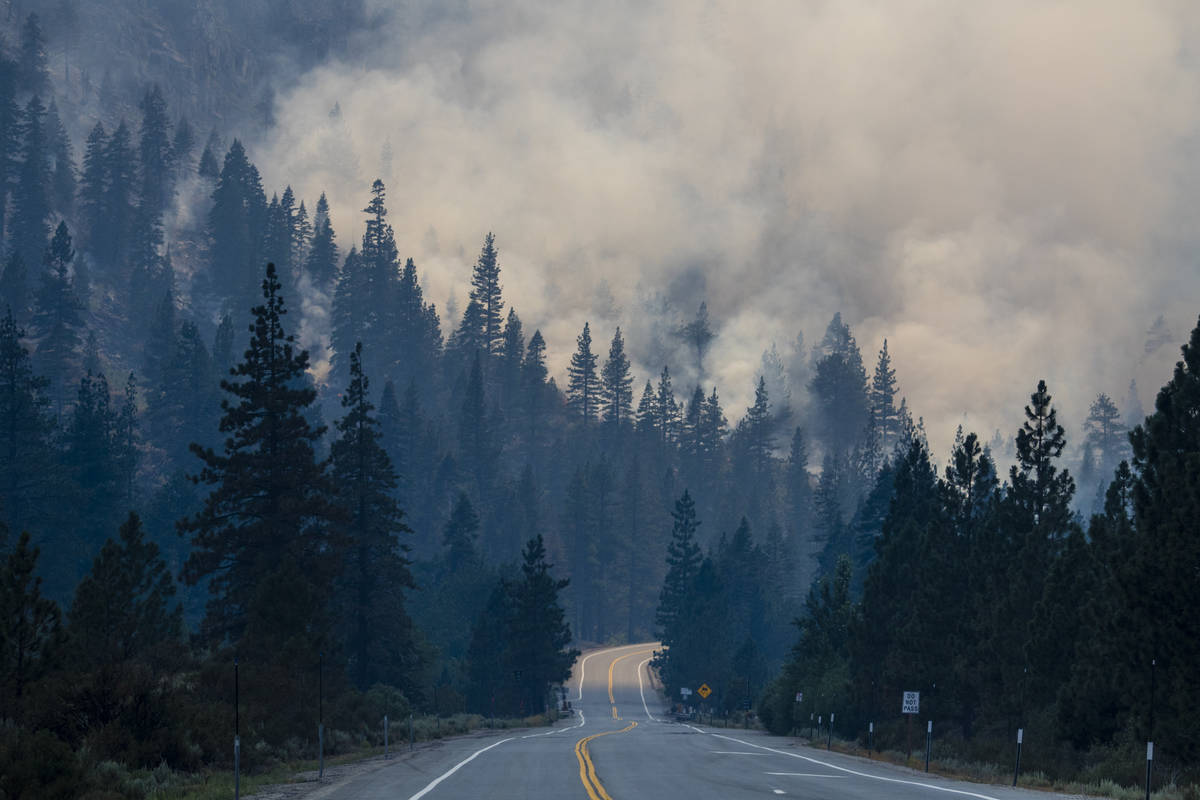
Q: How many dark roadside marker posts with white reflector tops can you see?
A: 7